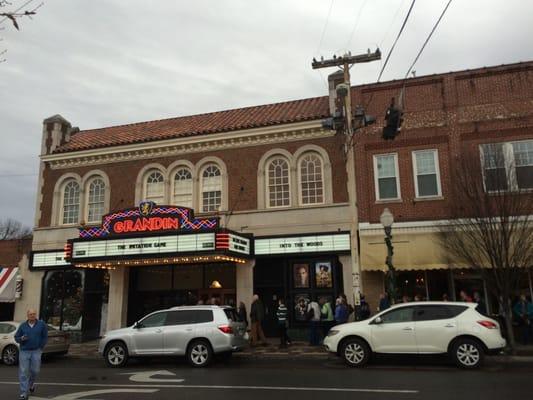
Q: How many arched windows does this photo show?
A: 7